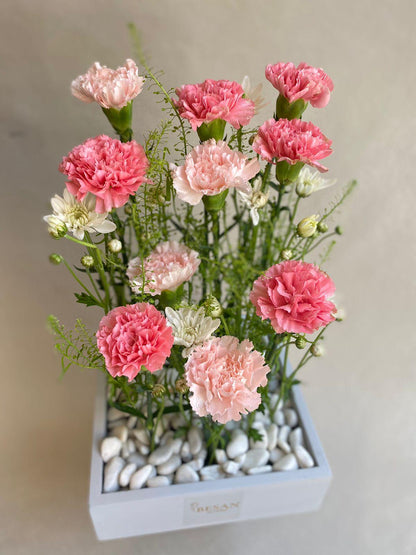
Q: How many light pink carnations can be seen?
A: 4